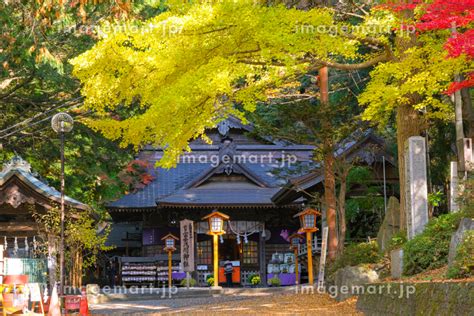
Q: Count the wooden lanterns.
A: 4